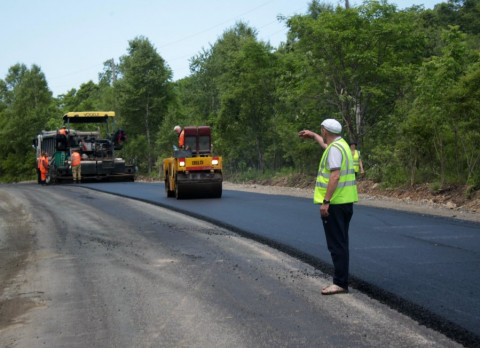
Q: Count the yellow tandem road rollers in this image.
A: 1